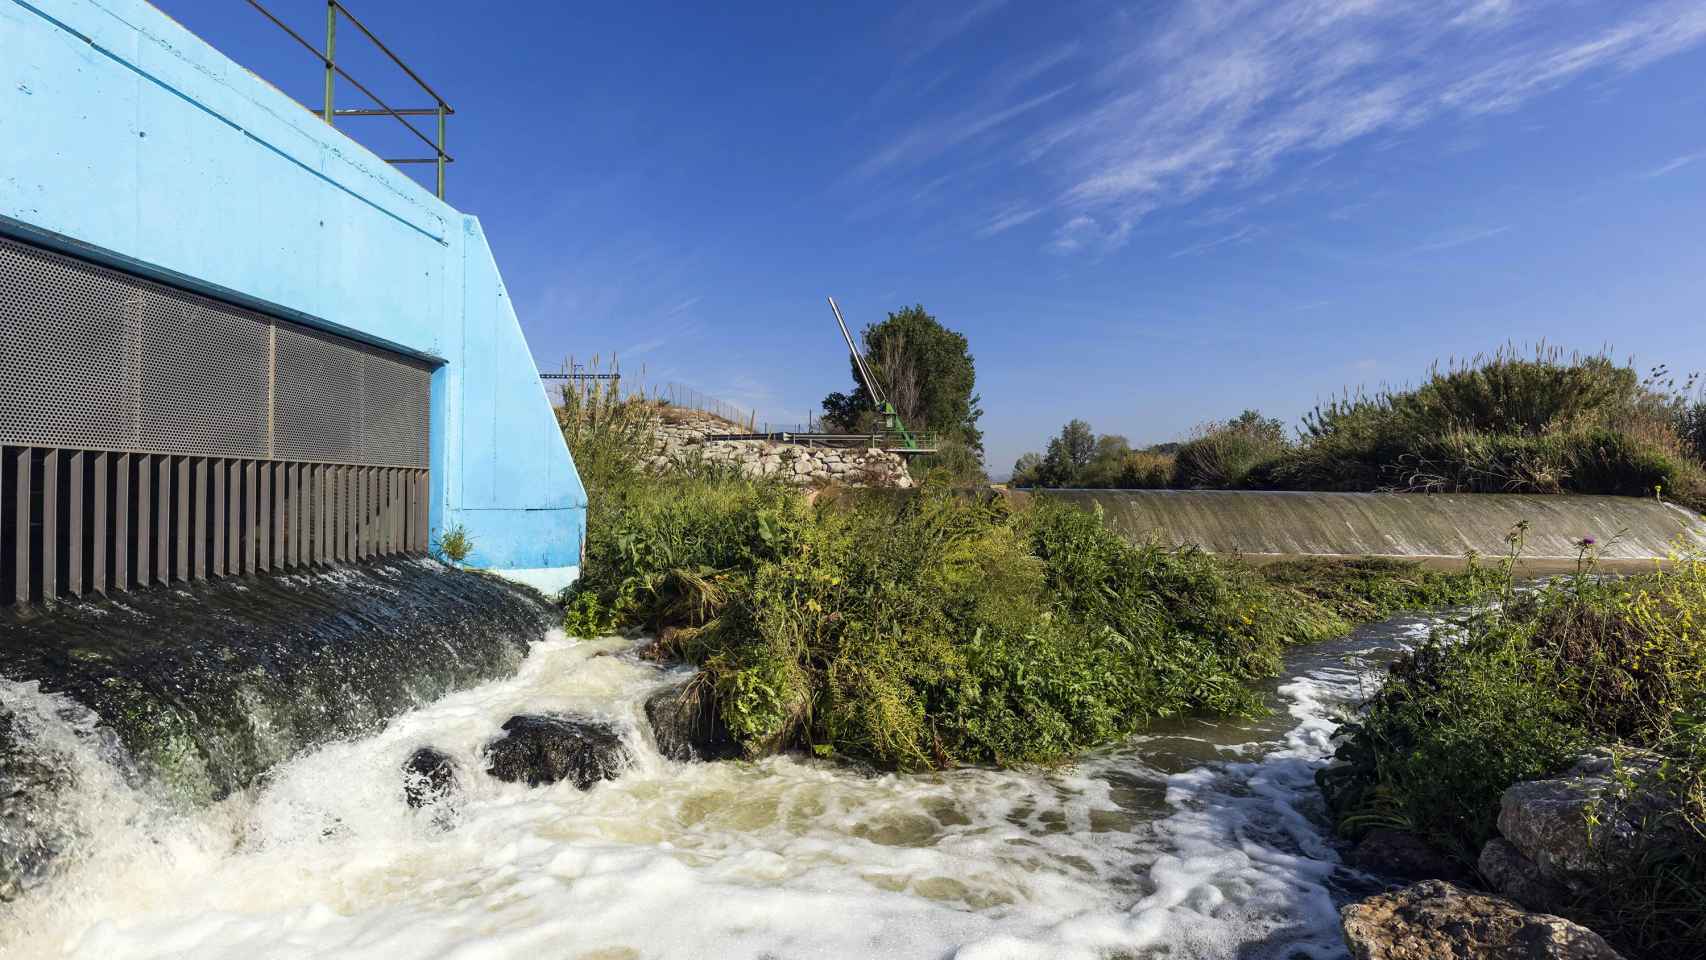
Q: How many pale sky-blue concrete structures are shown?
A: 1